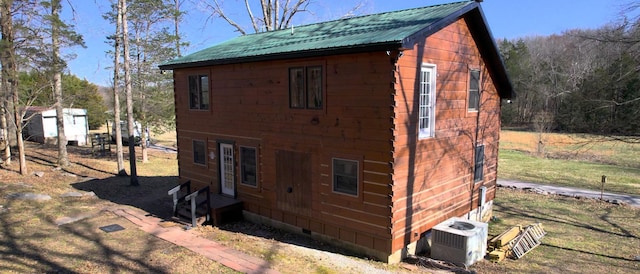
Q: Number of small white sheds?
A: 1